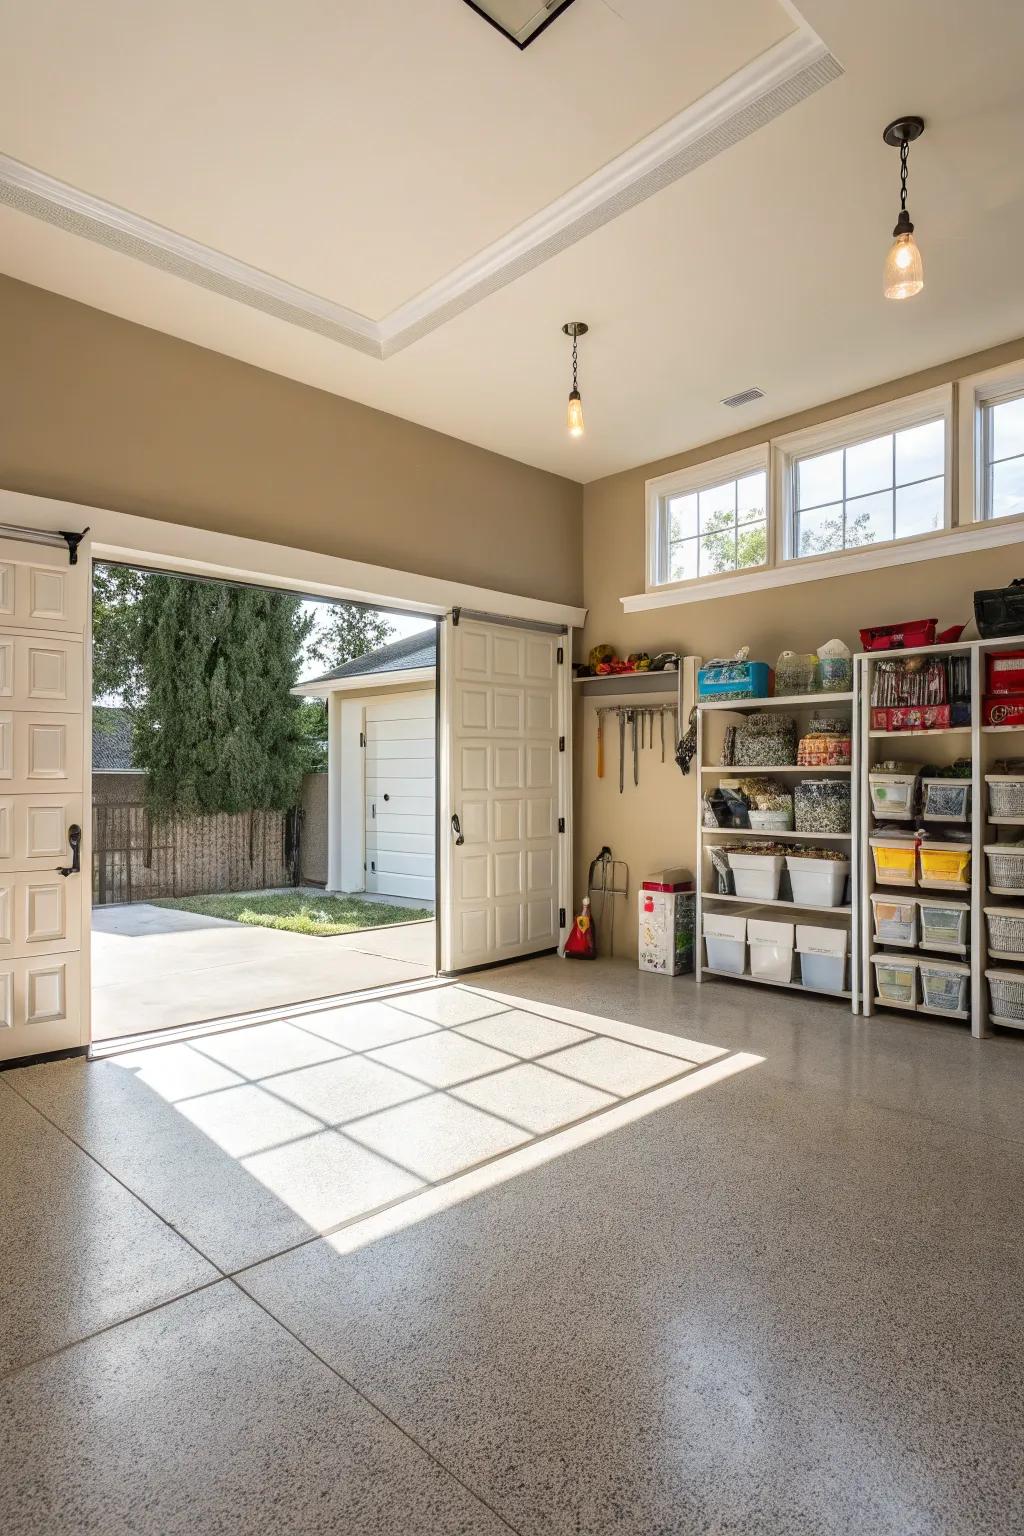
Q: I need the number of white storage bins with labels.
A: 3